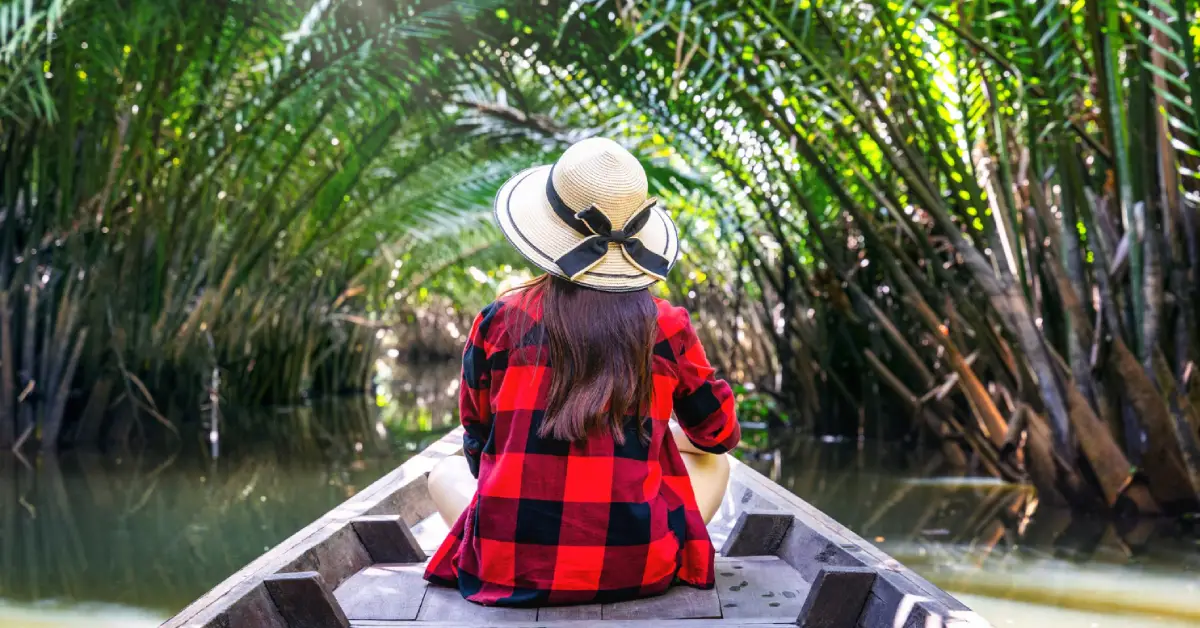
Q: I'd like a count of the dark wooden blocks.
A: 4